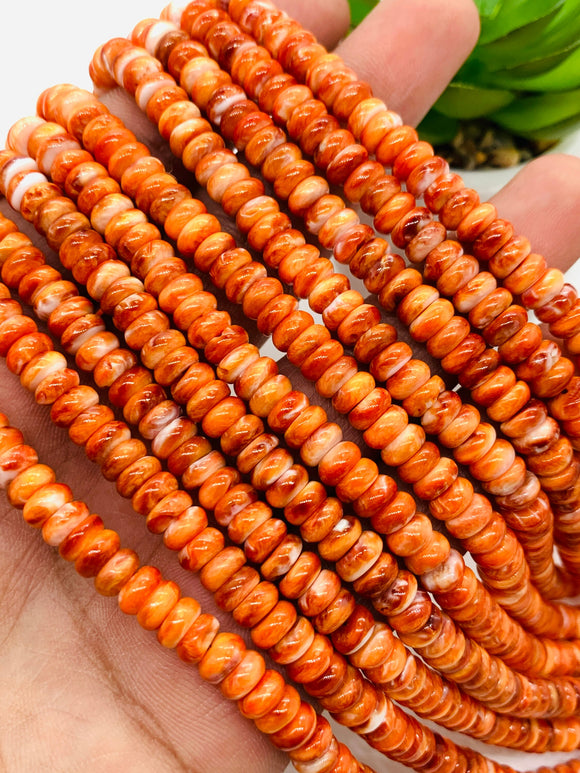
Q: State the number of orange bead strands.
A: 10